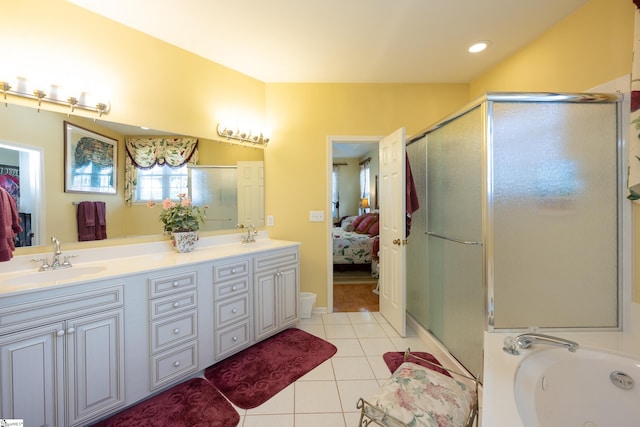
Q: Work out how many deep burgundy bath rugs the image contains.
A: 3